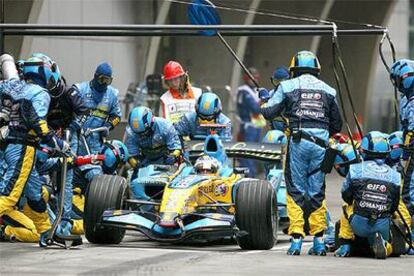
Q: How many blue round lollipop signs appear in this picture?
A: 1